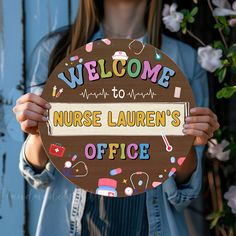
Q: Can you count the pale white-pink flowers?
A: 5